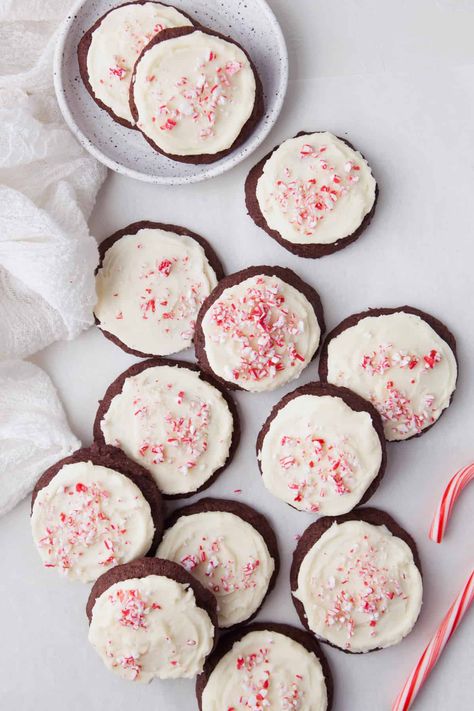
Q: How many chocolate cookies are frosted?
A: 13